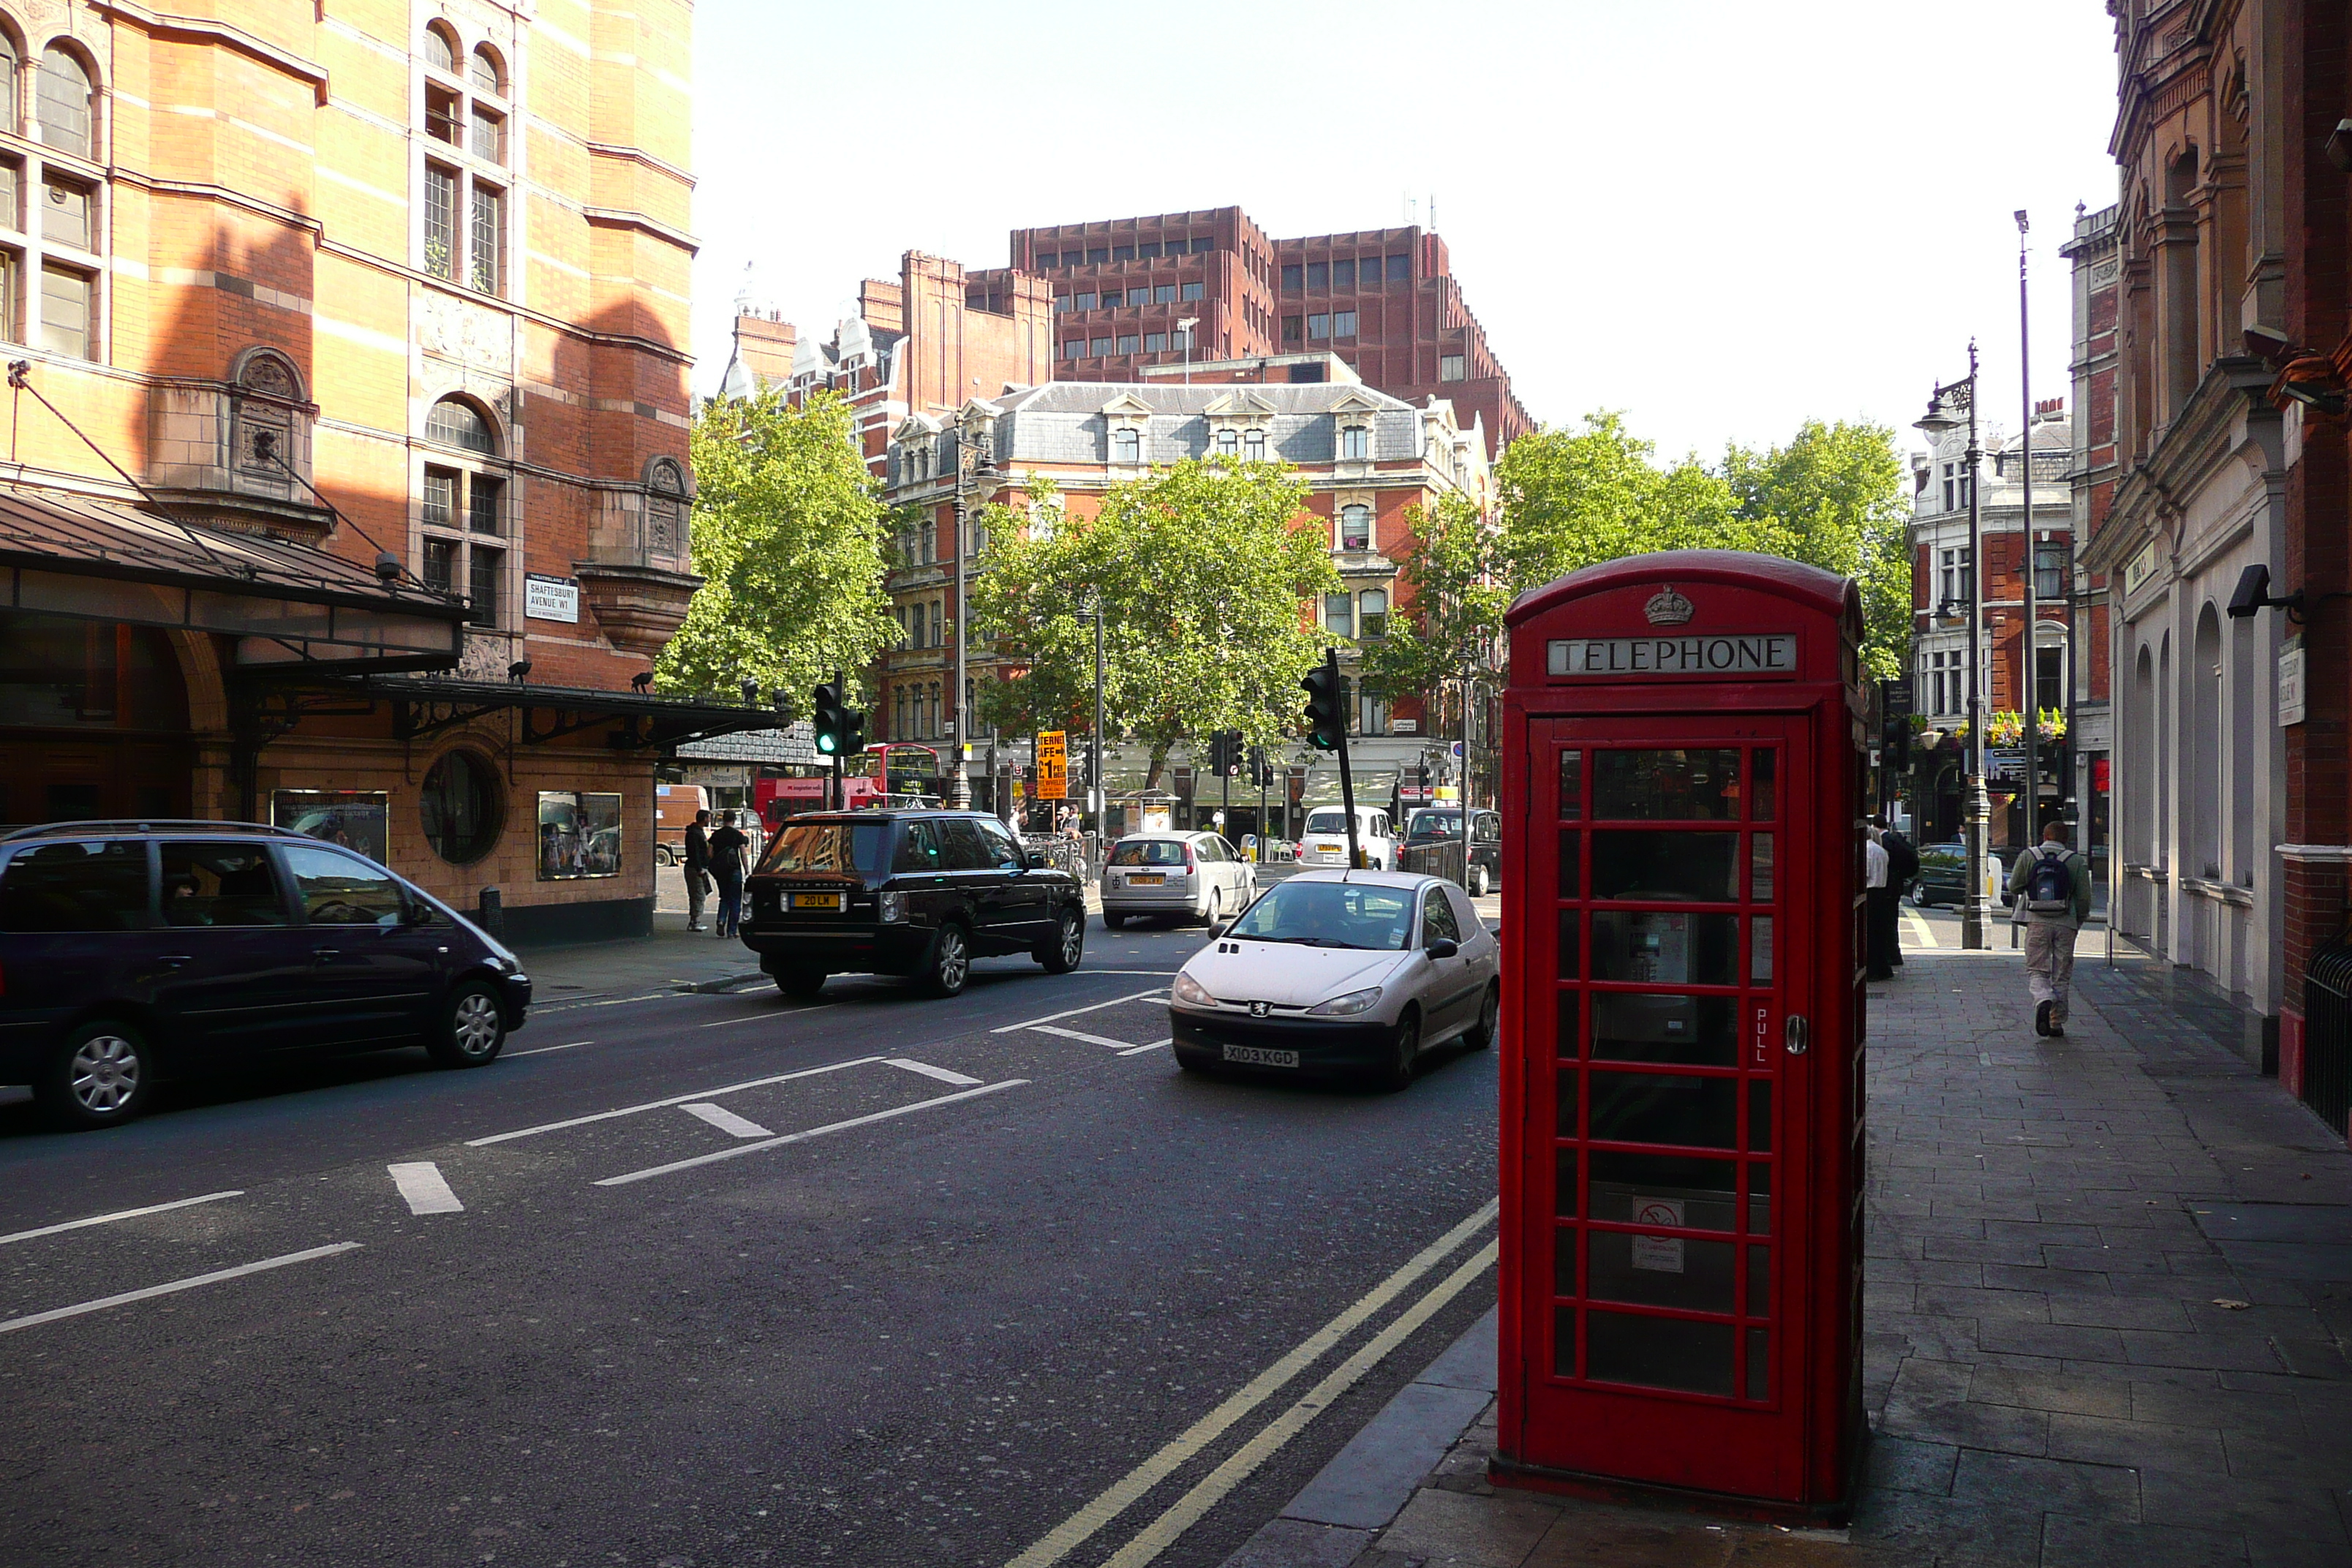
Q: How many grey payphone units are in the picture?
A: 1